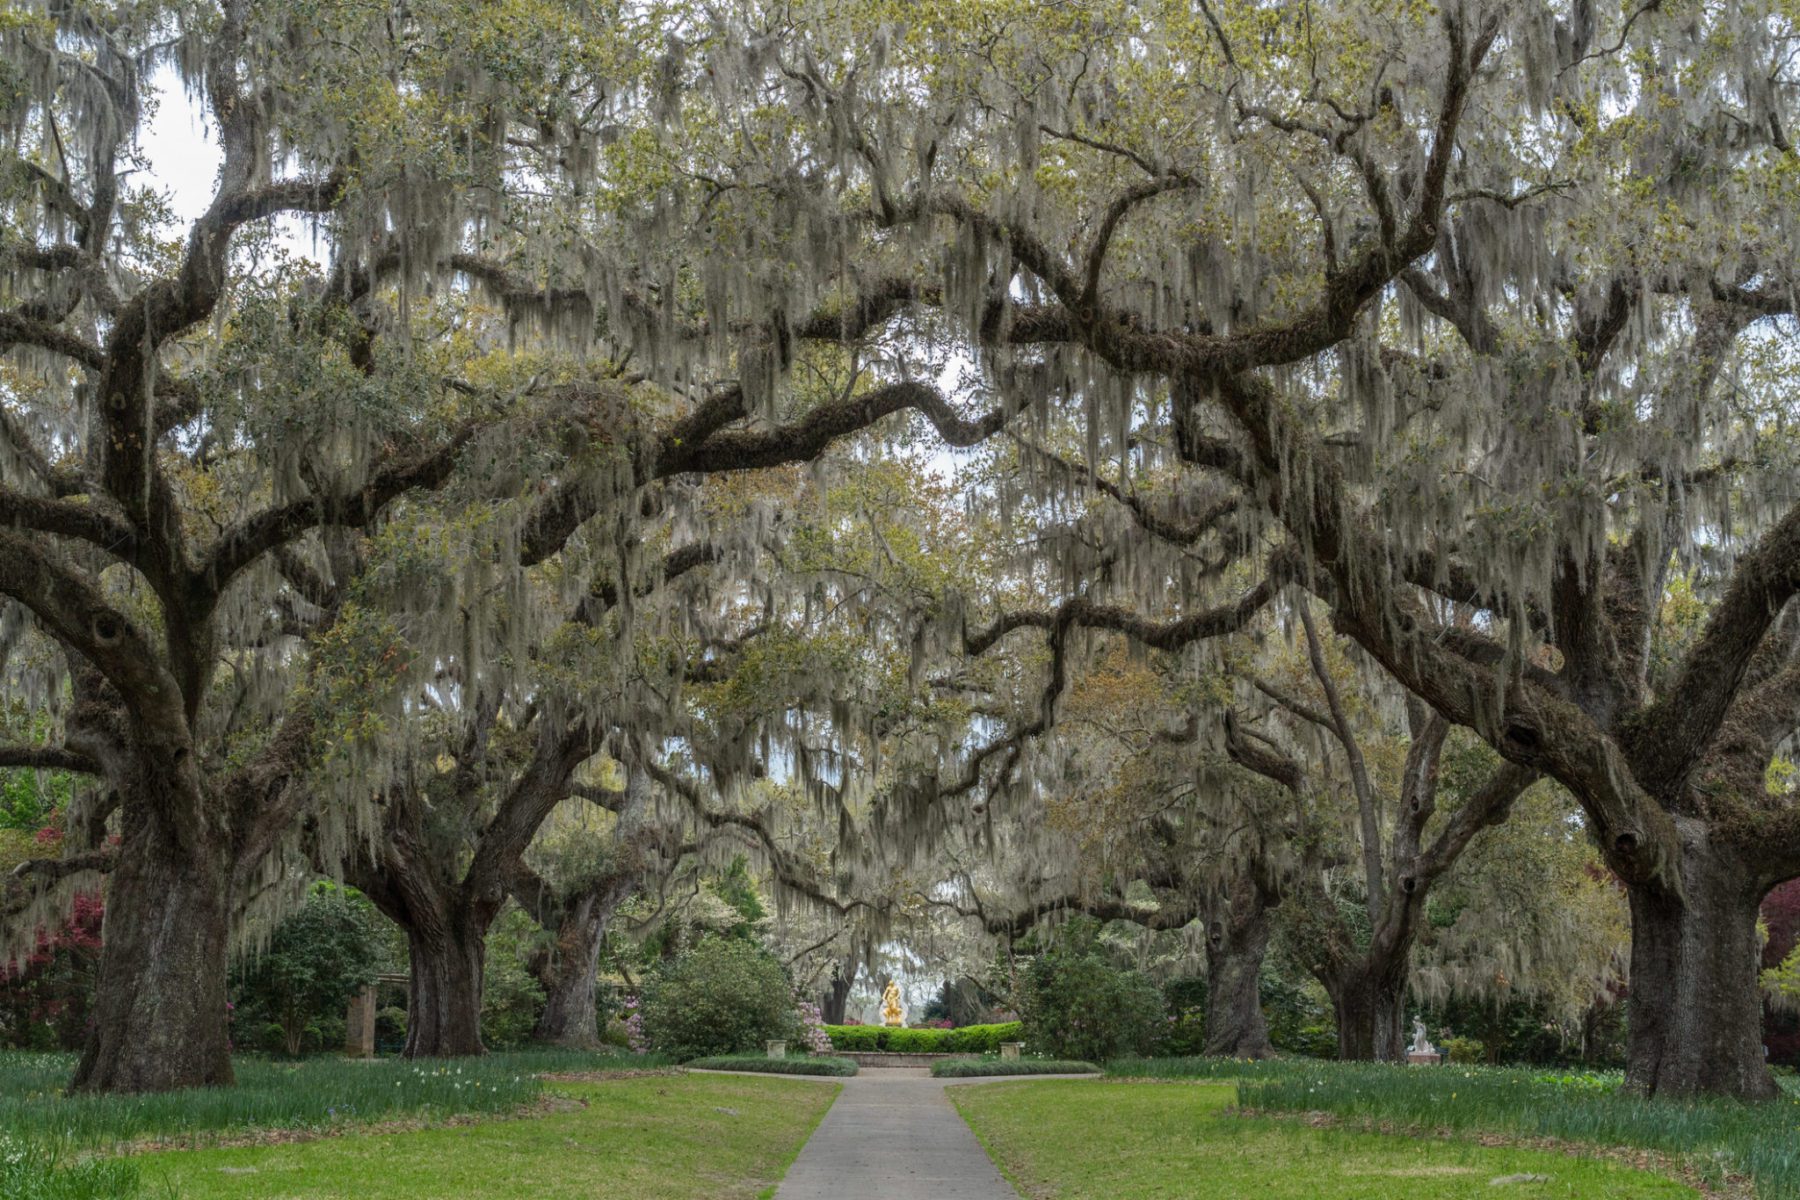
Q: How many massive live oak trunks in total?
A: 6